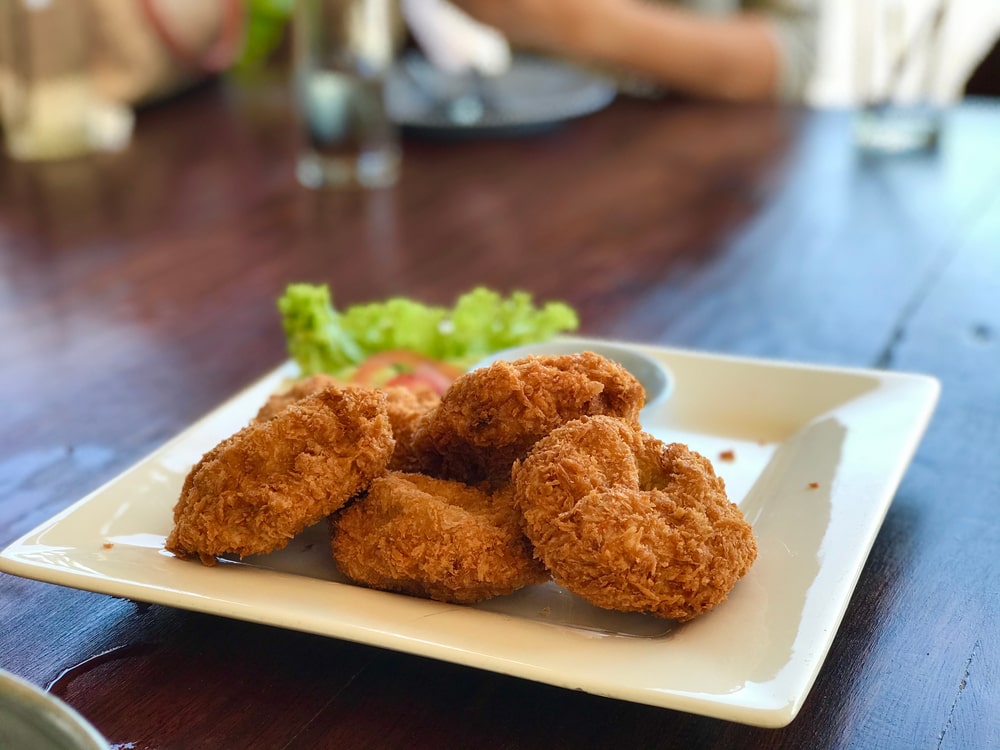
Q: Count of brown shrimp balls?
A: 5